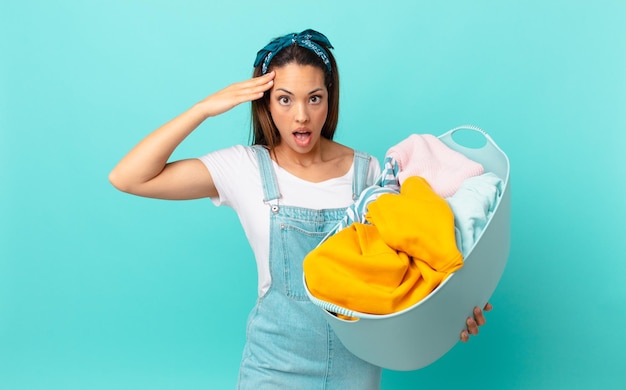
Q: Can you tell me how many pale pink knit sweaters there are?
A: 1